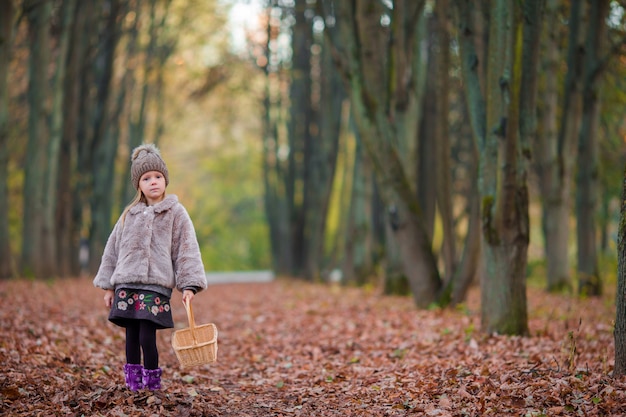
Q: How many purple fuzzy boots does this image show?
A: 2